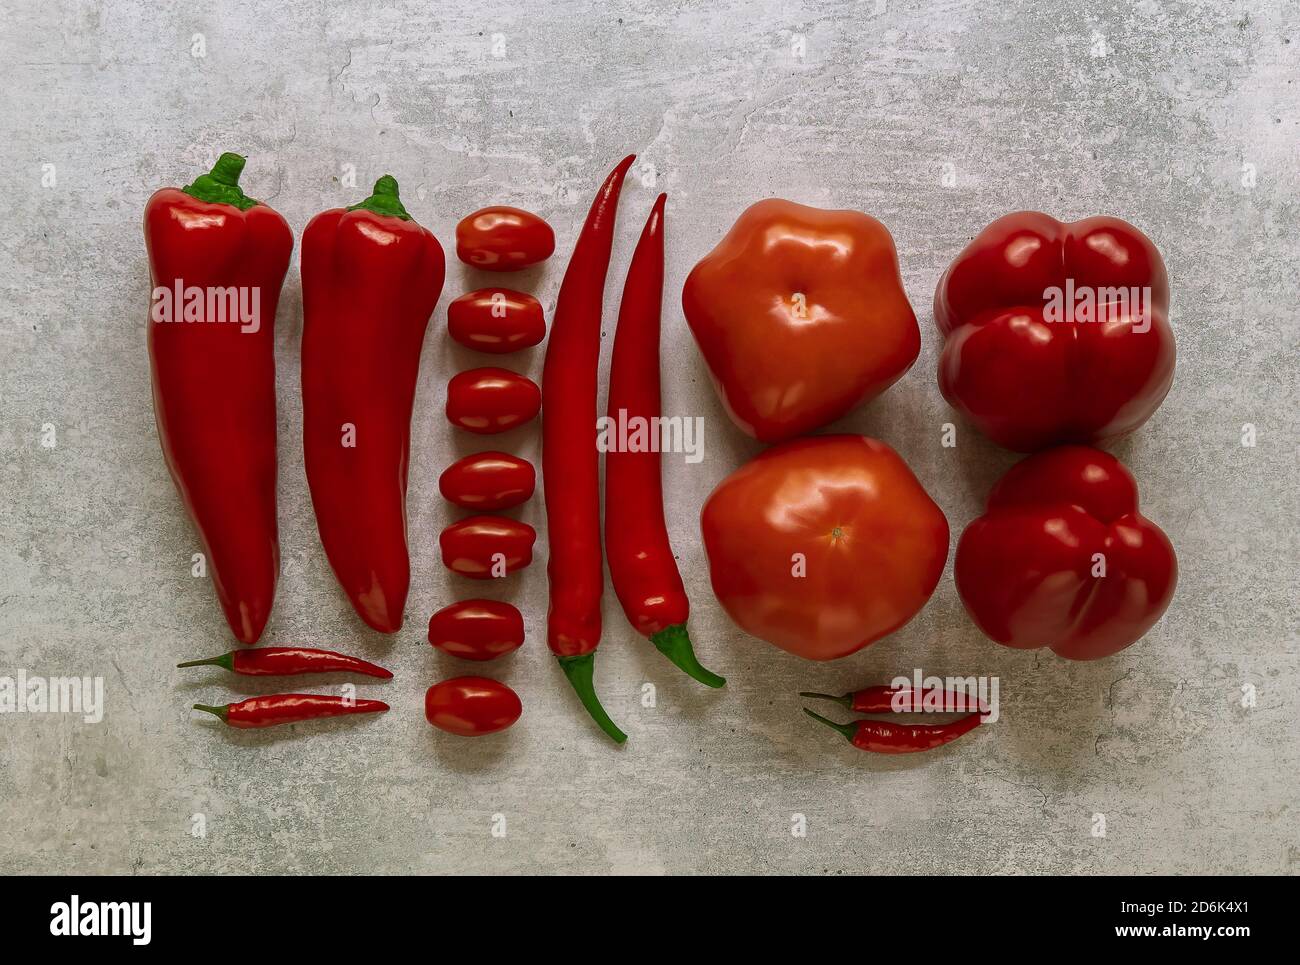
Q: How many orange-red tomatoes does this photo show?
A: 2